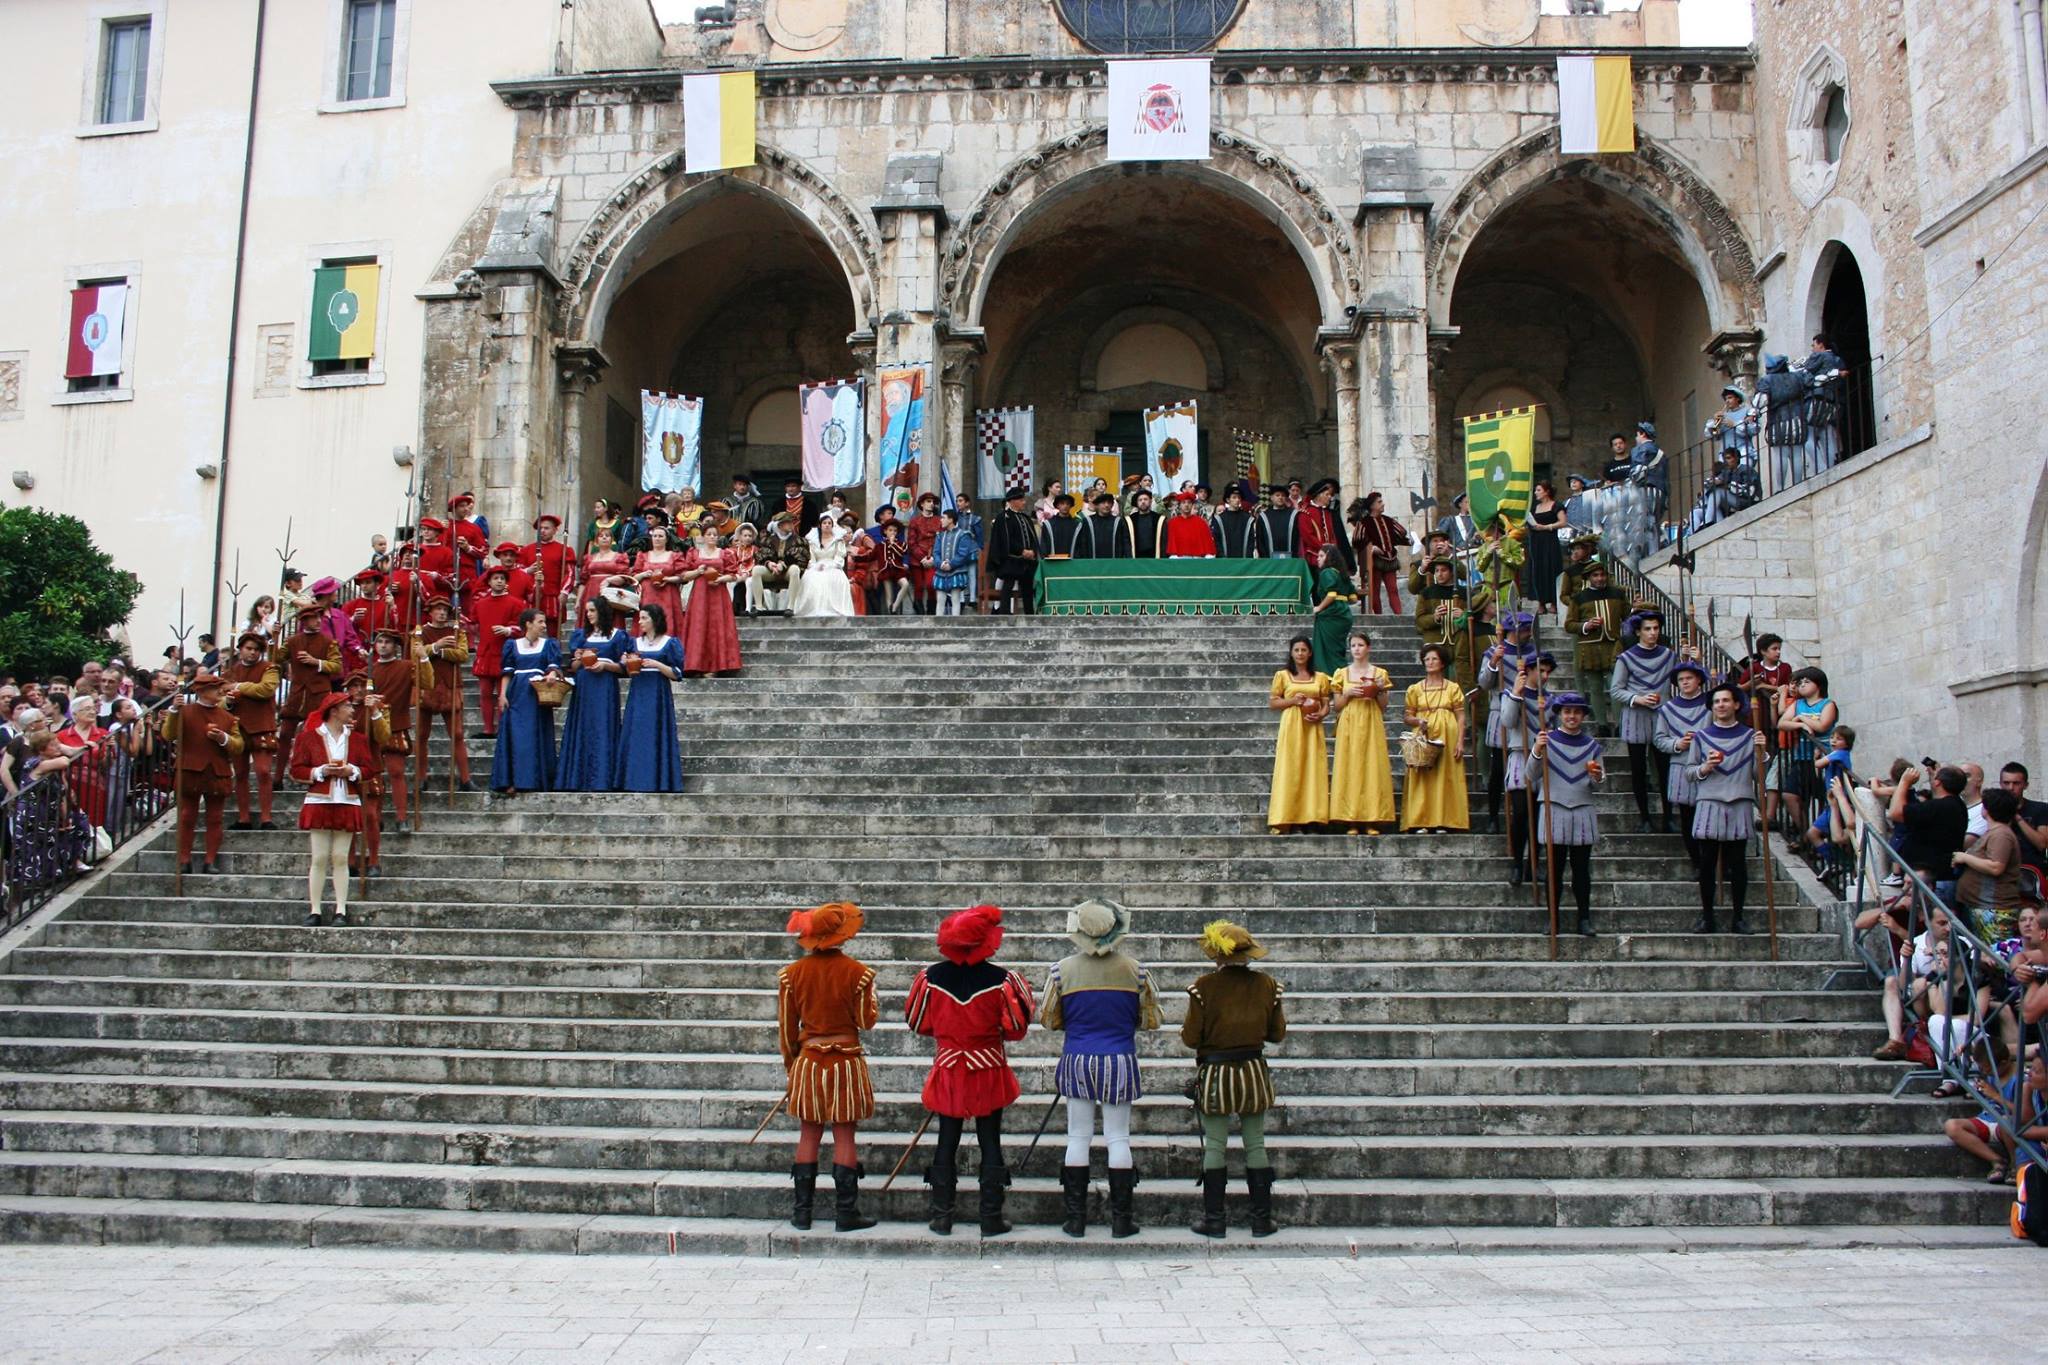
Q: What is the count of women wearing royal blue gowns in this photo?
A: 3